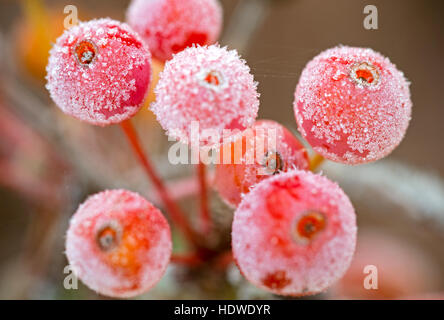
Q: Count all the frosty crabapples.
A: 7